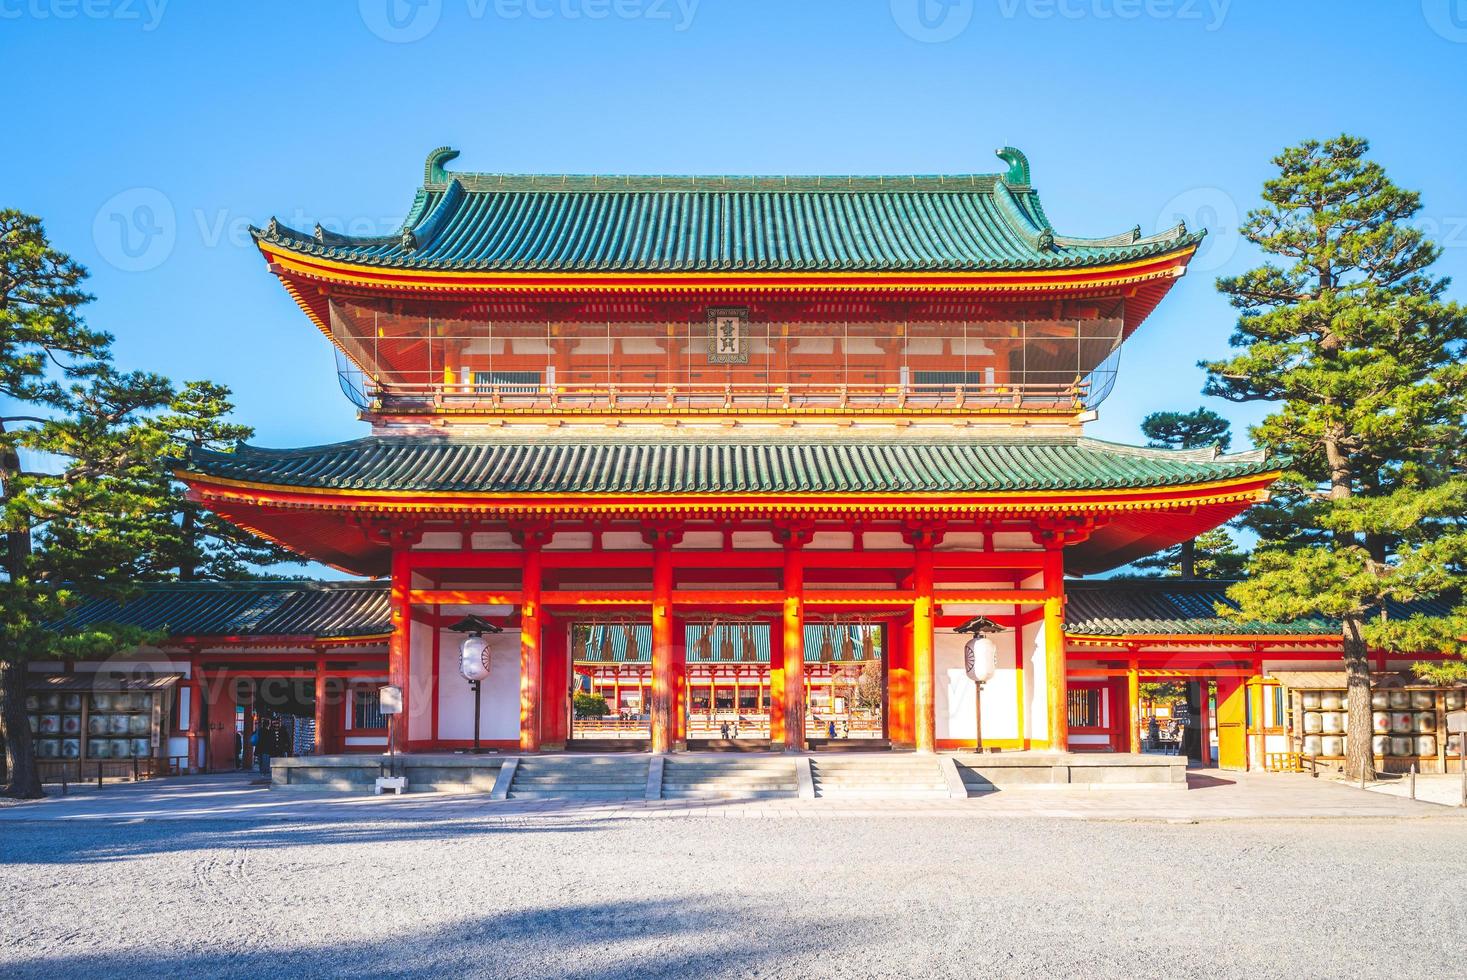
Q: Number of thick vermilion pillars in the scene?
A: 6